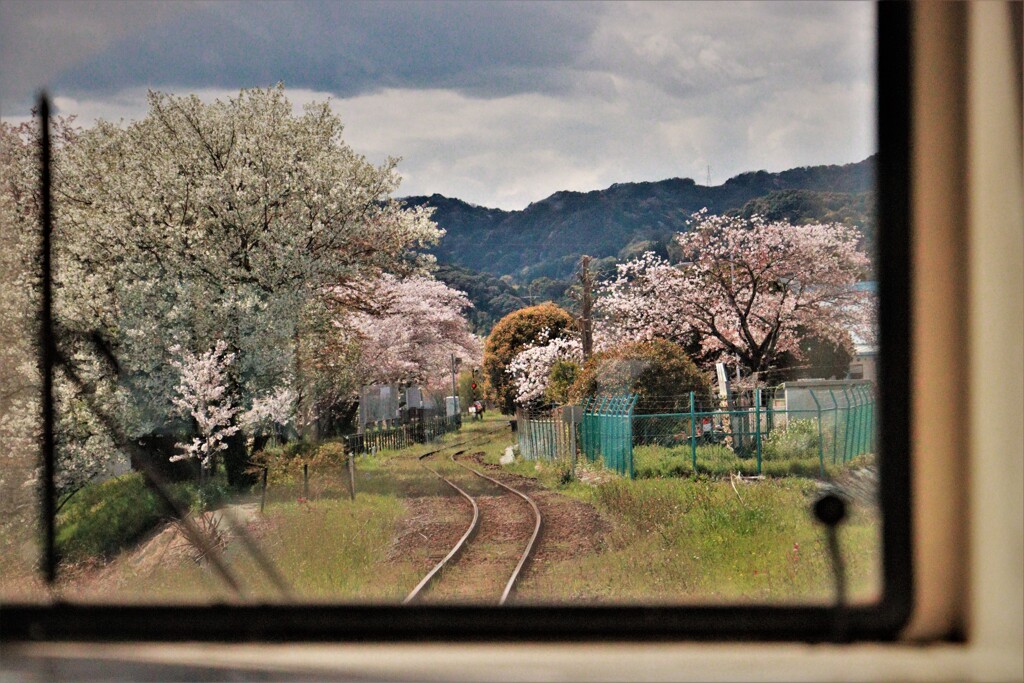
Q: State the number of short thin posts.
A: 3